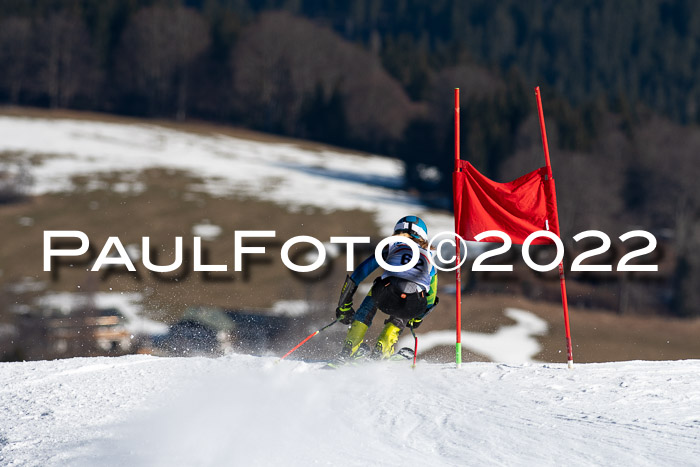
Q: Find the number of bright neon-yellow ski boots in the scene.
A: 2